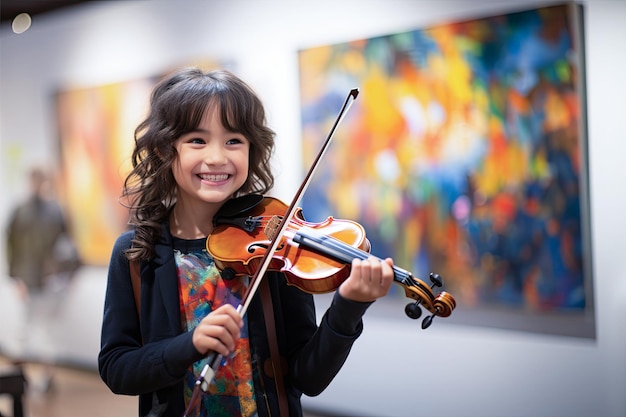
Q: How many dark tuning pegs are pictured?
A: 3